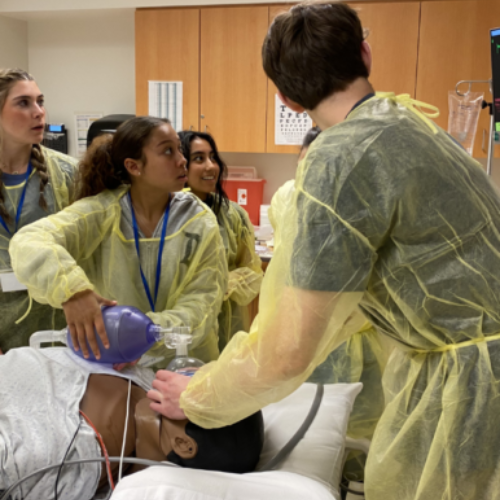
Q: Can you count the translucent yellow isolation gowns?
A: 5